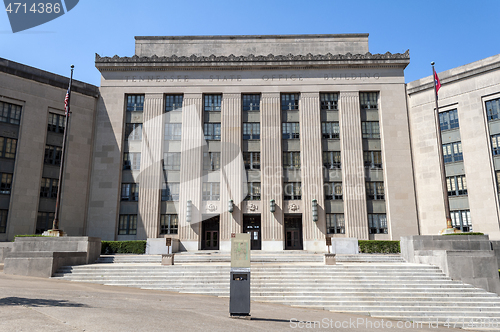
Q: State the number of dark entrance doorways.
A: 3